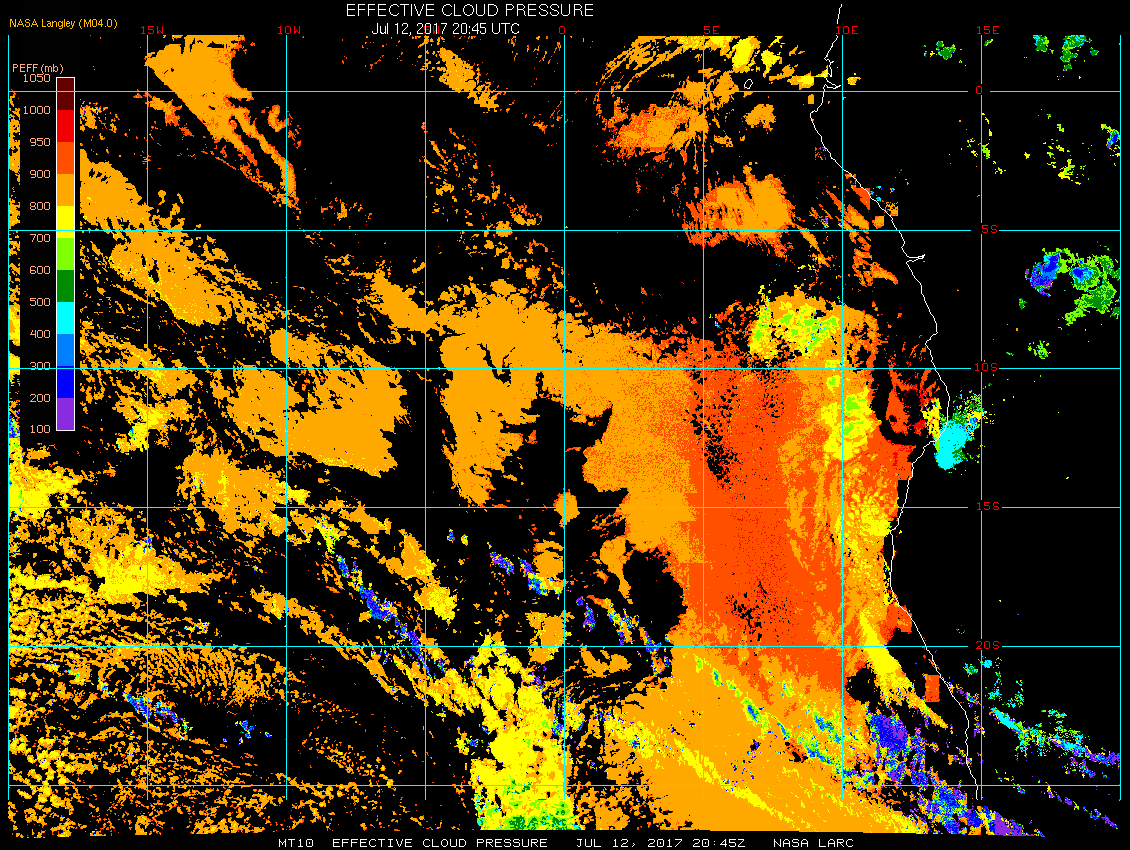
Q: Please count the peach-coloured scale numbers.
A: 12